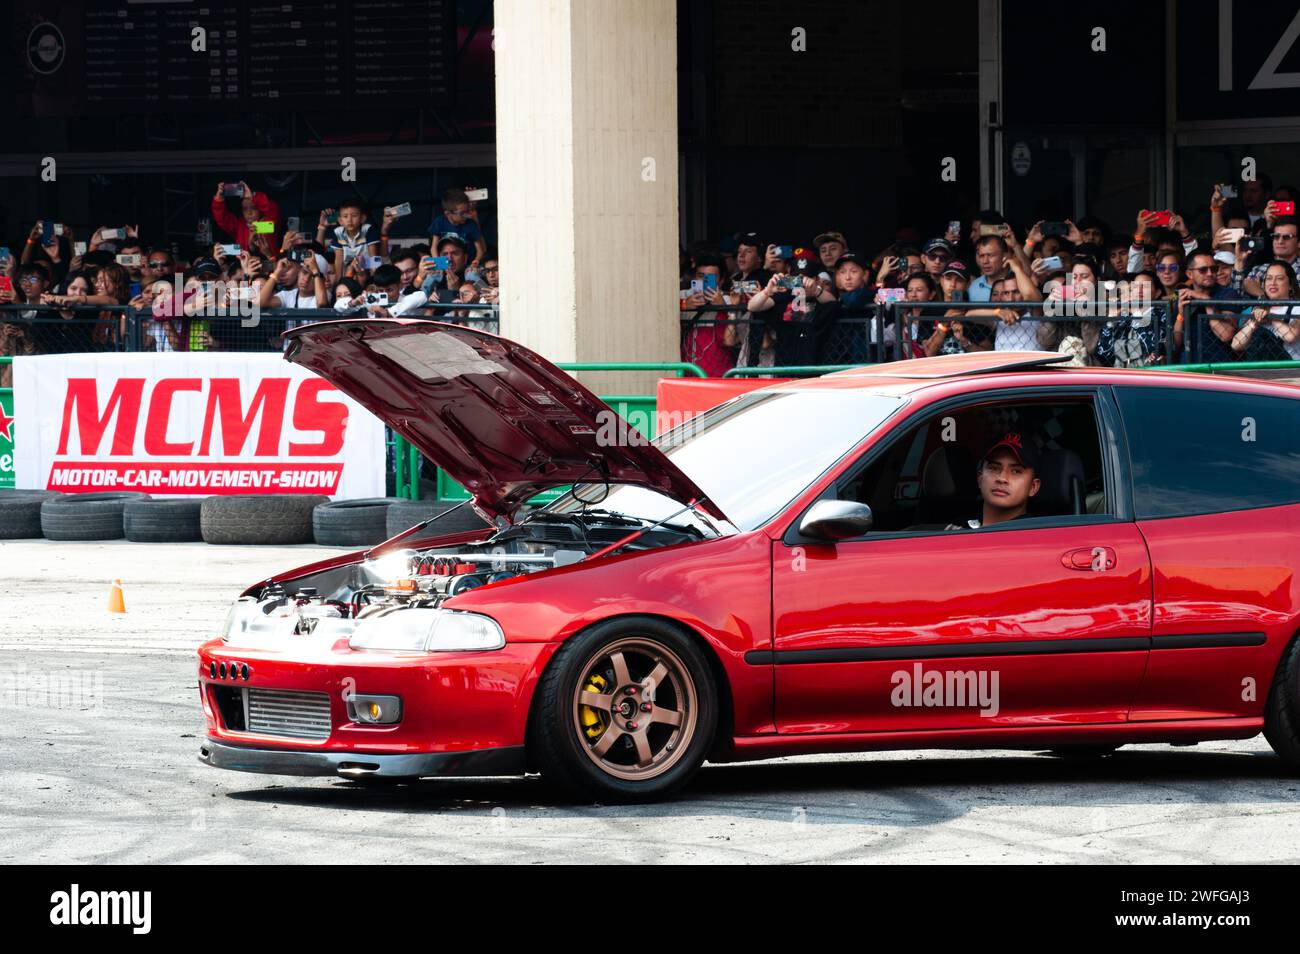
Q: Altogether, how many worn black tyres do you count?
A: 6